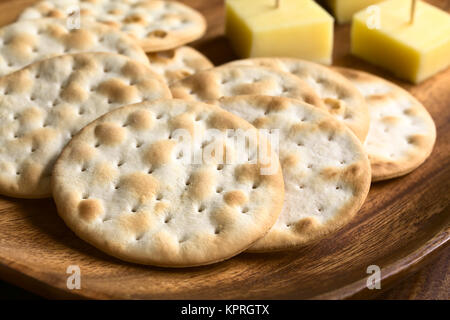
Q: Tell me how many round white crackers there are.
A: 9